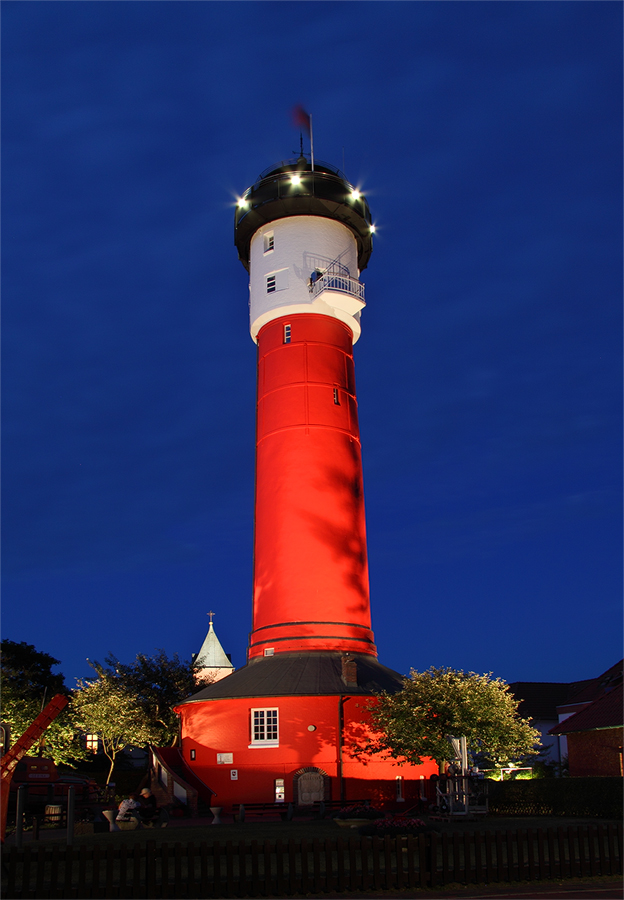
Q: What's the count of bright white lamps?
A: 4